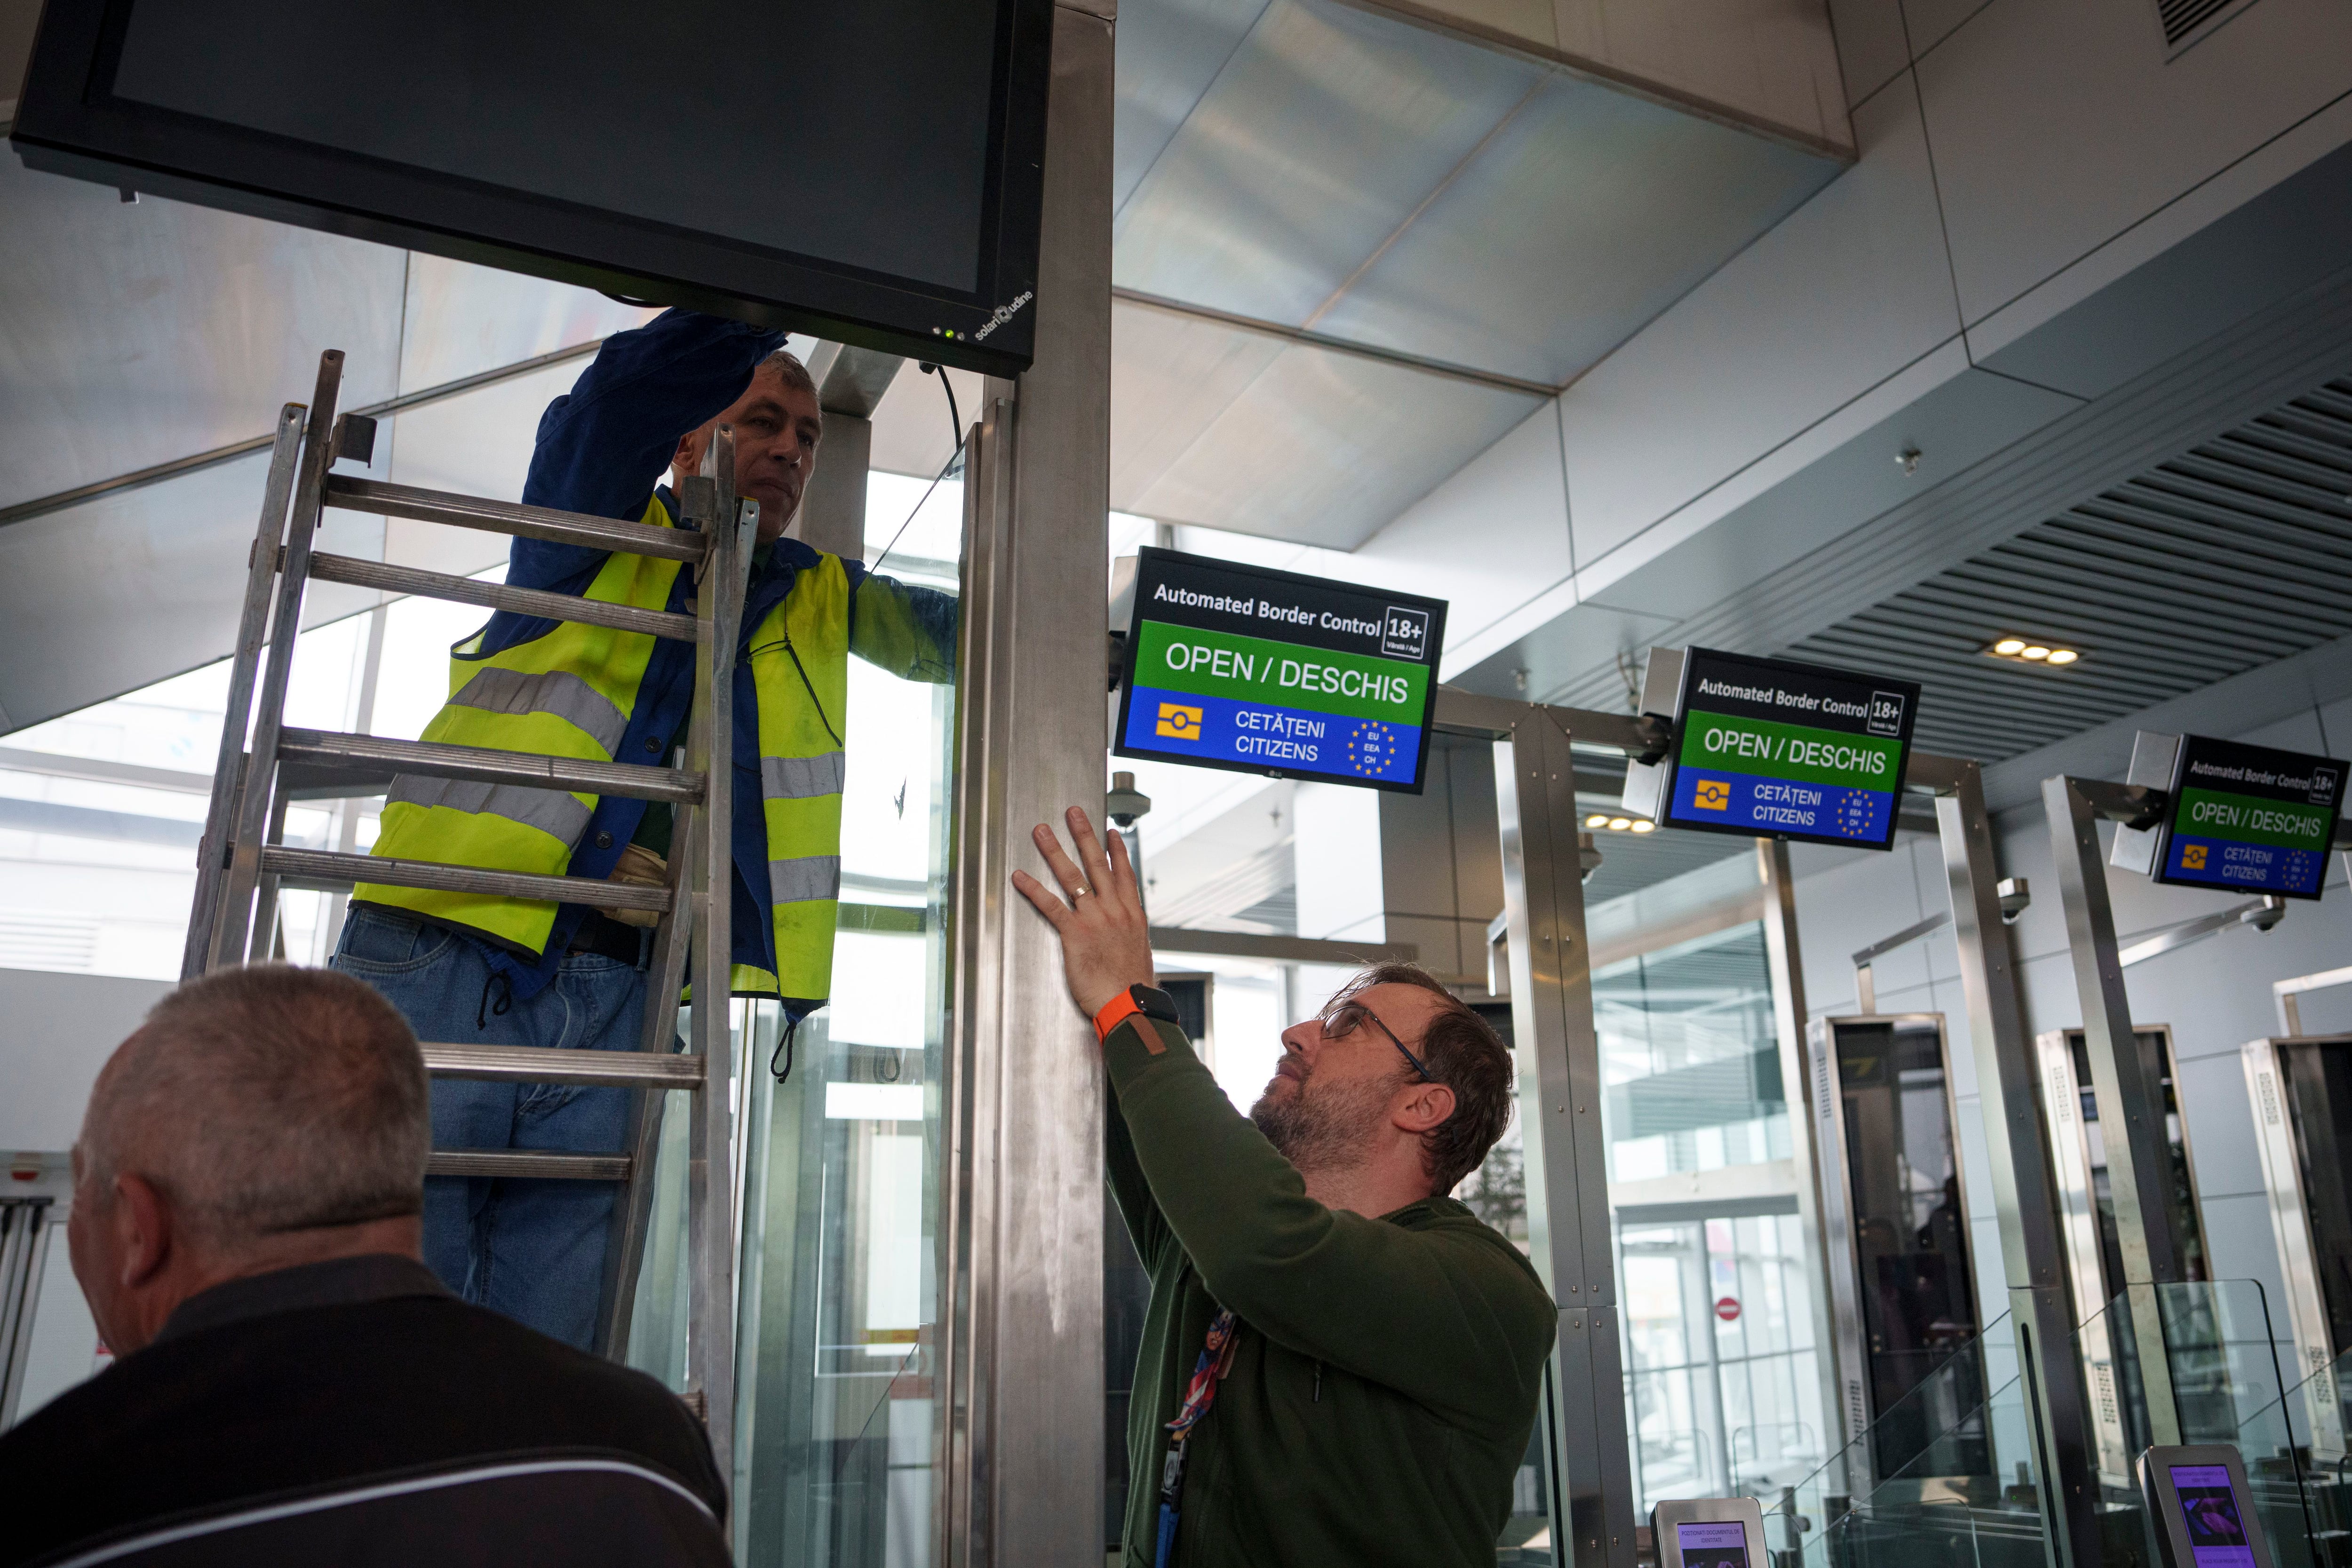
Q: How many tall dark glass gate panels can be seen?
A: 3